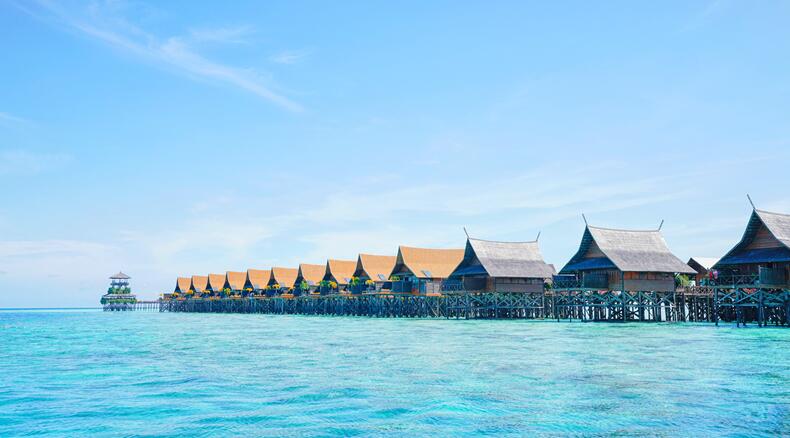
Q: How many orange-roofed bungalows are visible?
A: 10